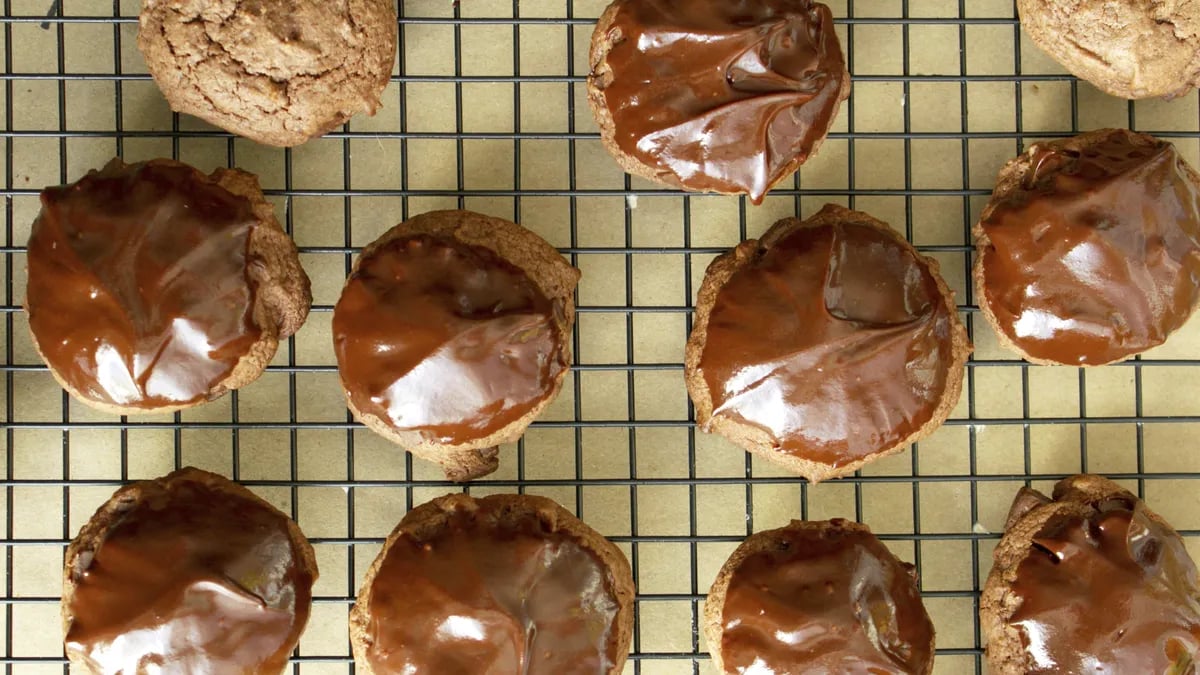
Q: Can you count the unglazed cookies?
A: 2